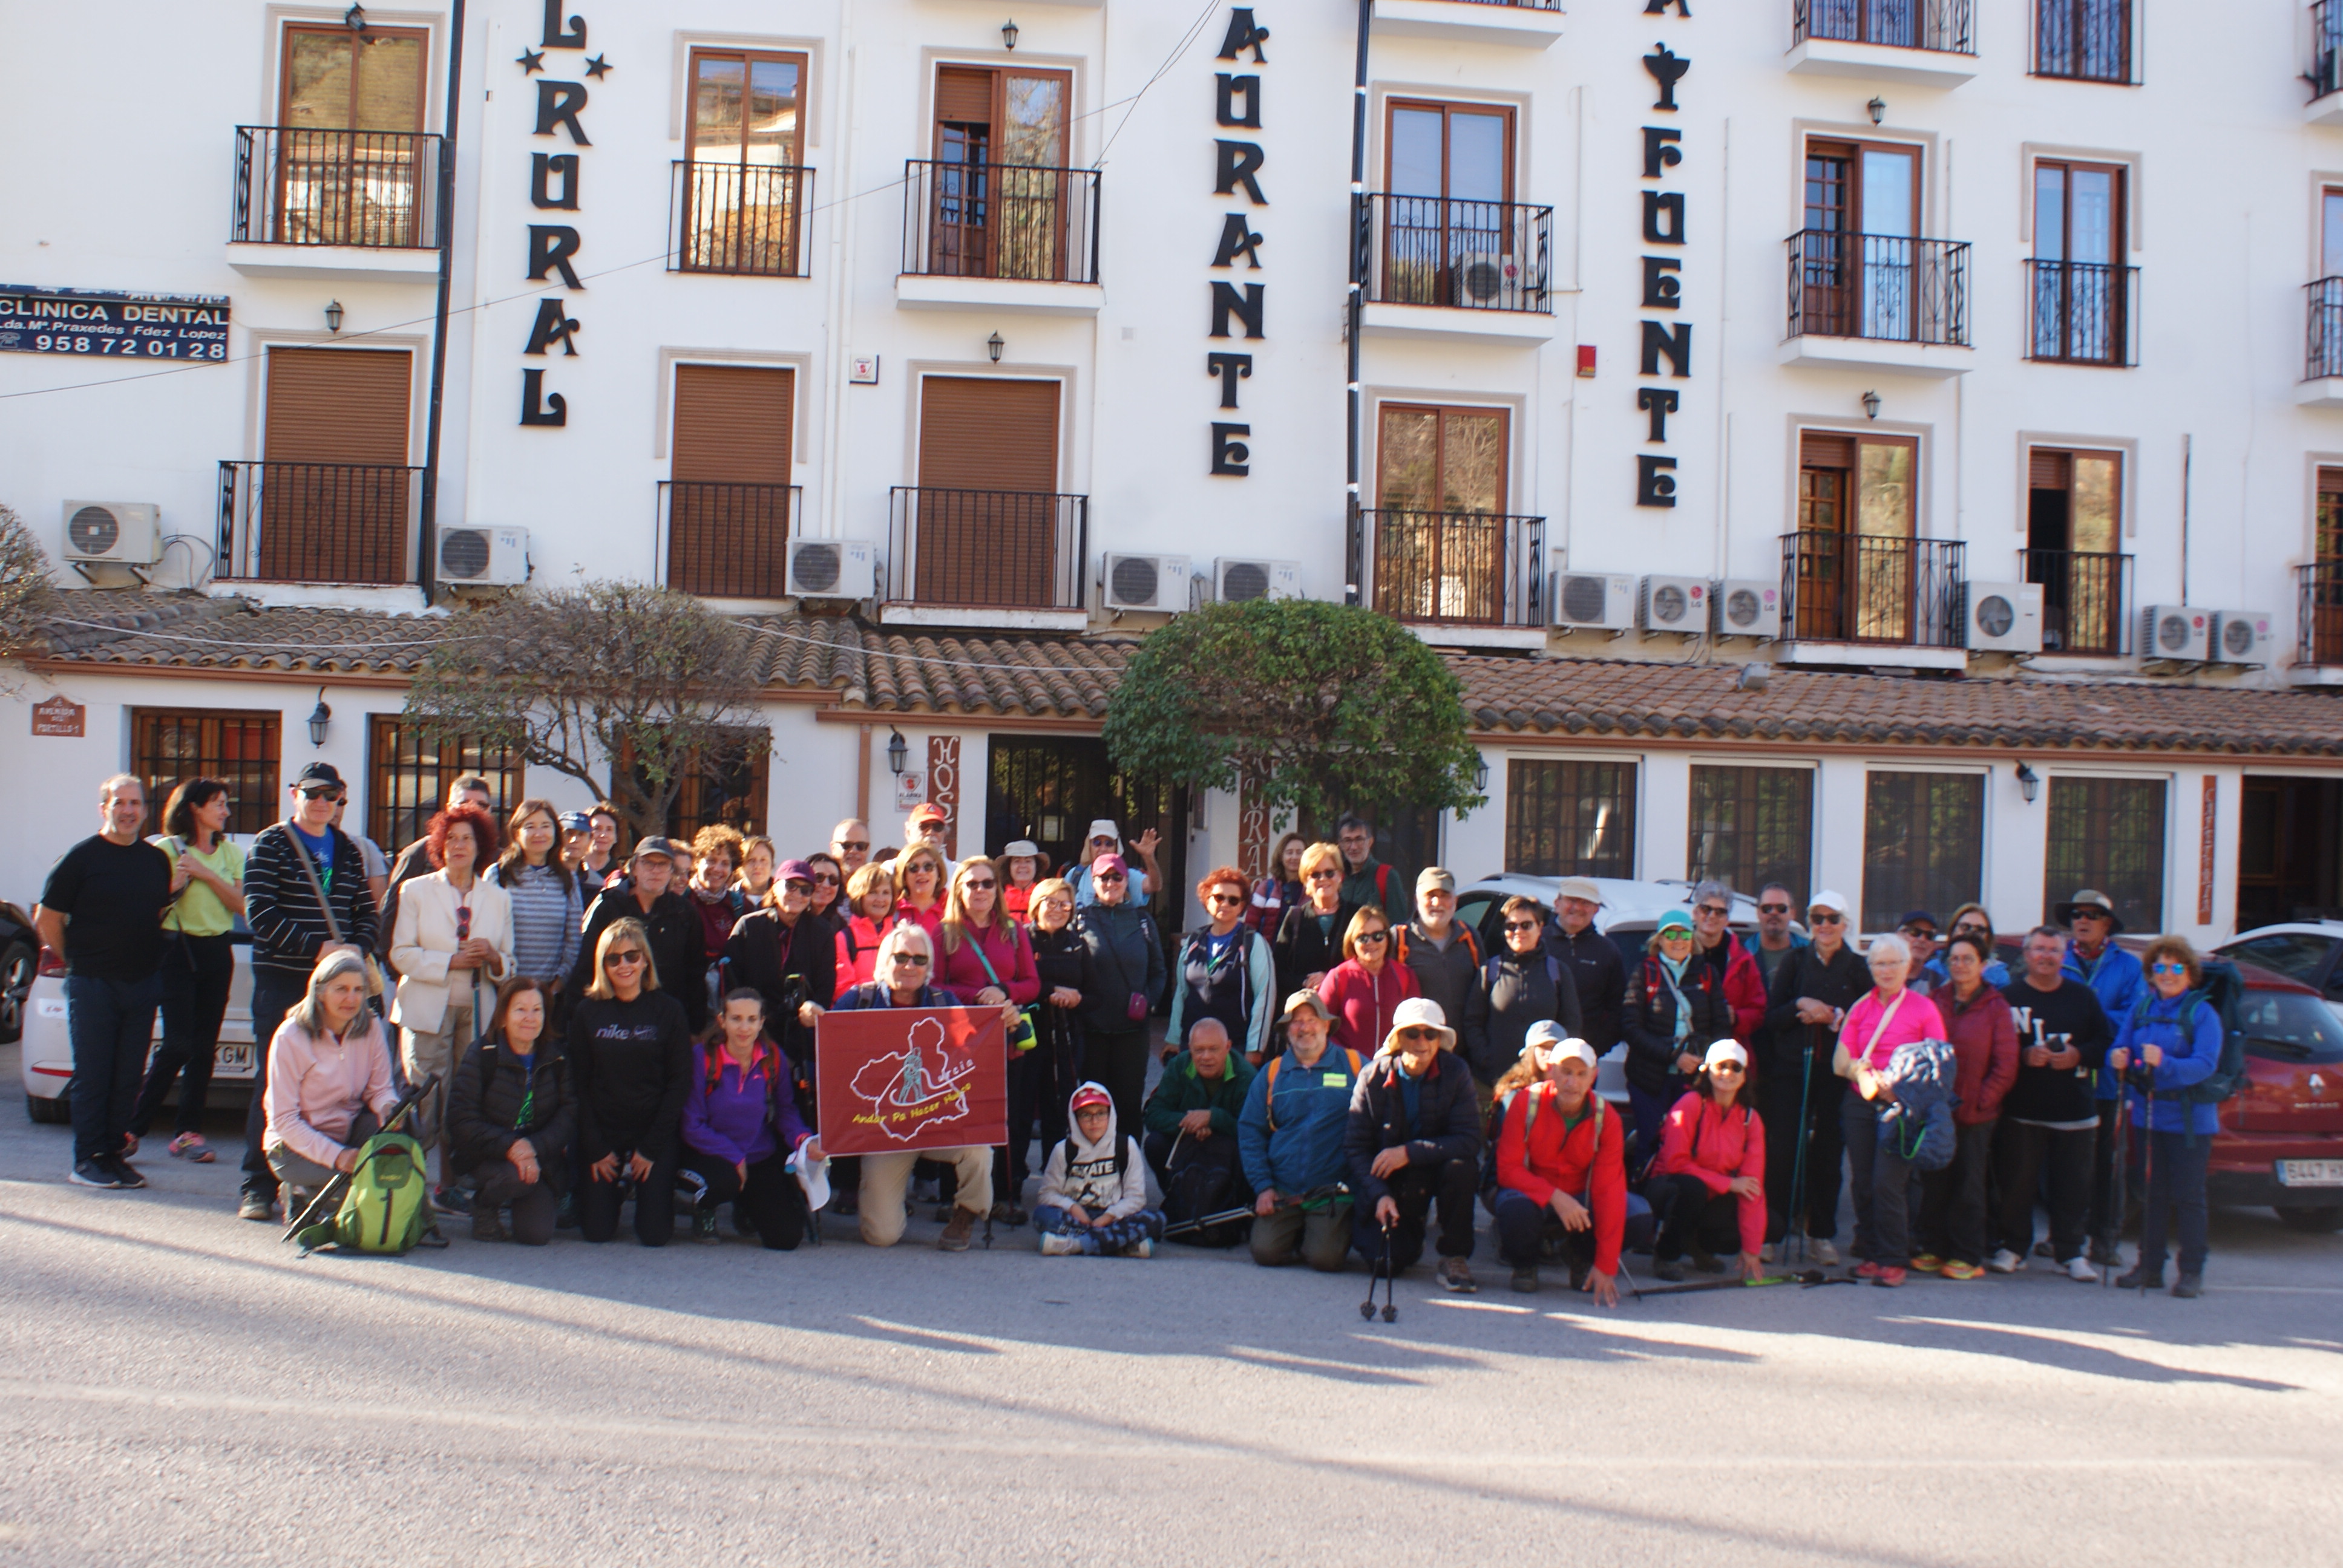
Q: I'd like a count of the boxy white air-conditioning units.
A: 12